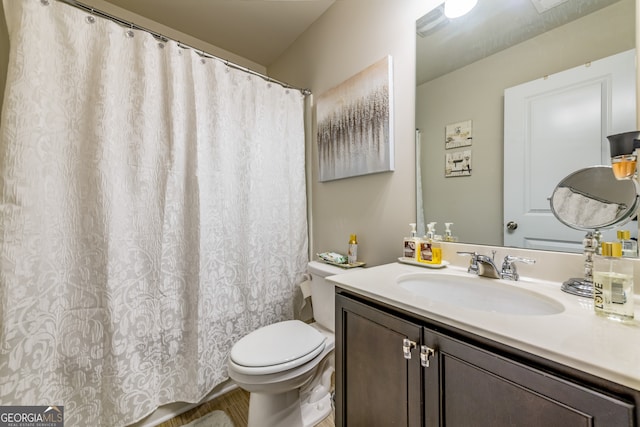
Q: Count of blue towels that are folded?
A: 0